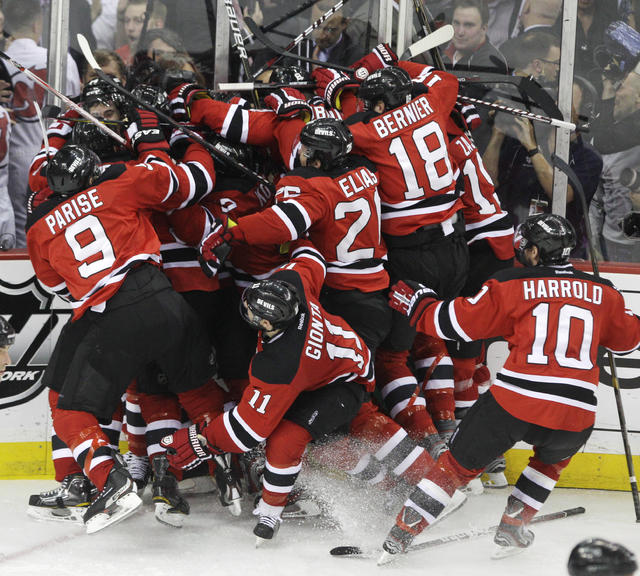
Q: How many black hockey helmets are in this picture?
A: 12